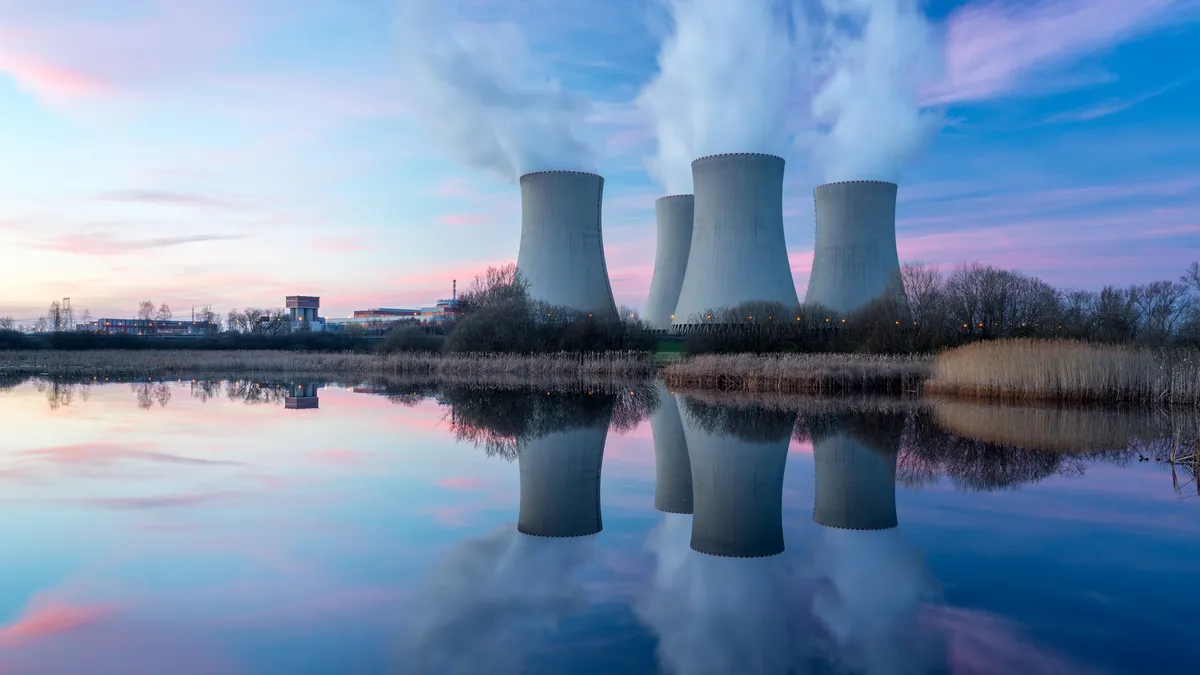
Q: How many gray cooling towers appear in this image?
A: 4